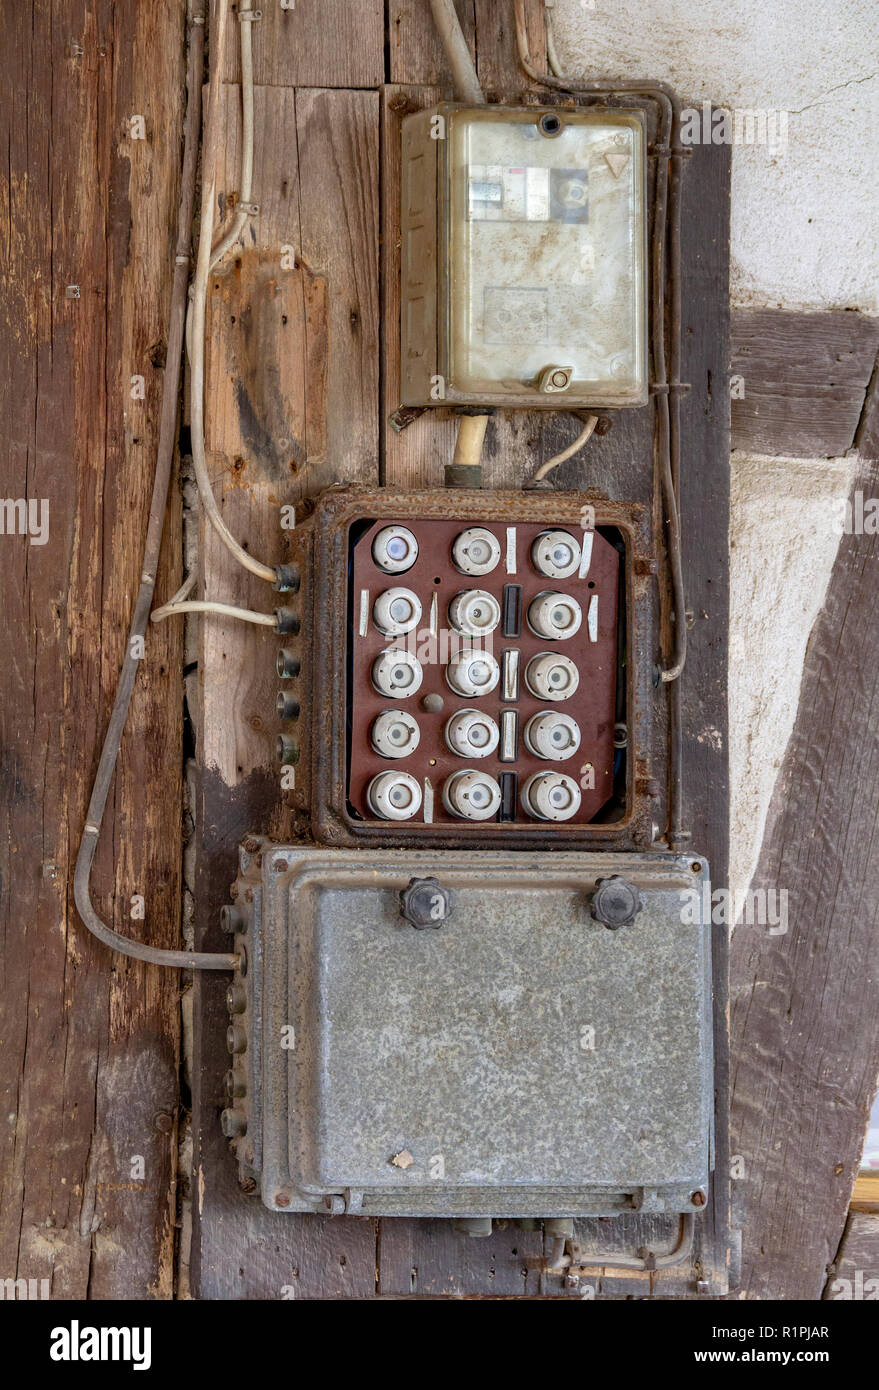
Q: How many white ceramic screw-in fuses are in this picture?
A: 15